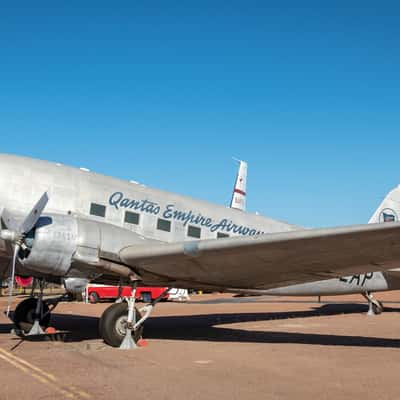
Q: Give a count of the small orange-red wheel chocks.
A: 2